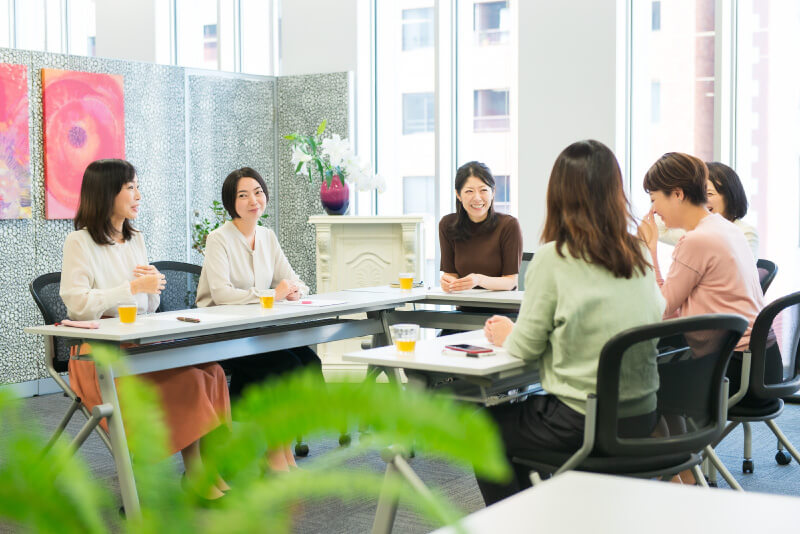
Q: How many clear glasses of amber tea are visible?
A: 4